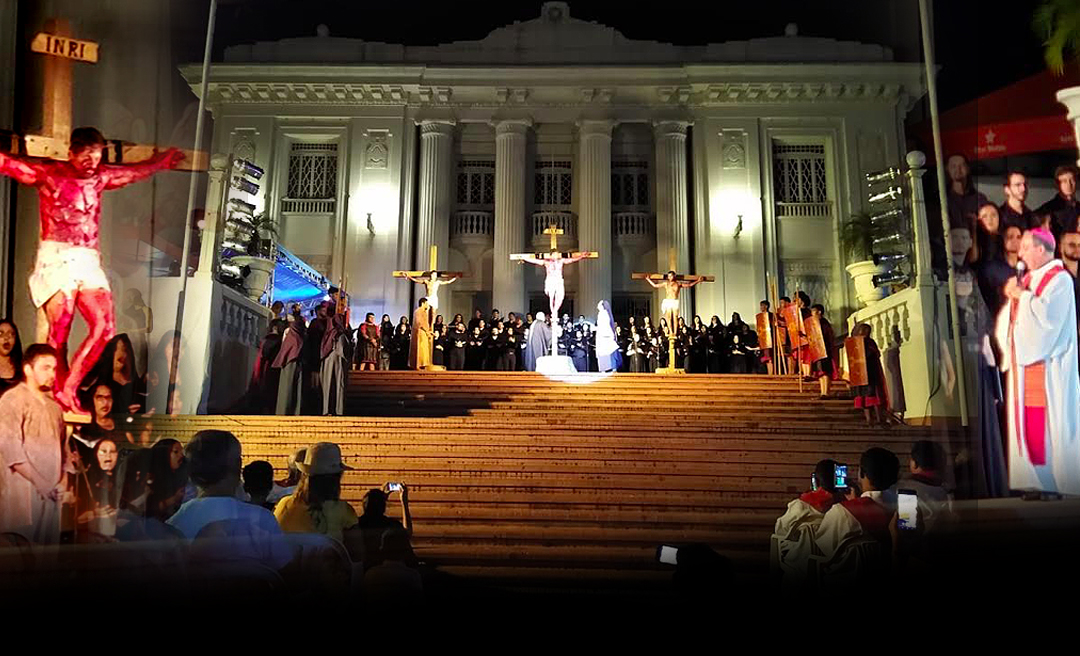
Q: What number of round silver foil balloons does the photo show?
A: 0